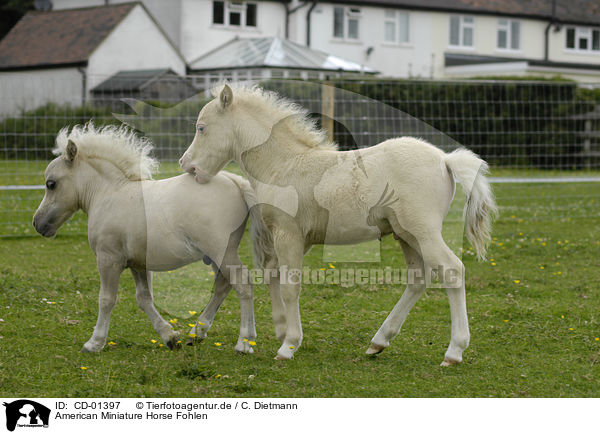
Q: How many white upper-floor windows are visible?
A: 6